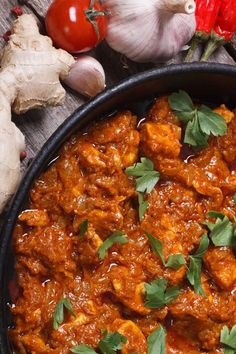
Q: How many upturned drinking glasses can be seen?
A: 0